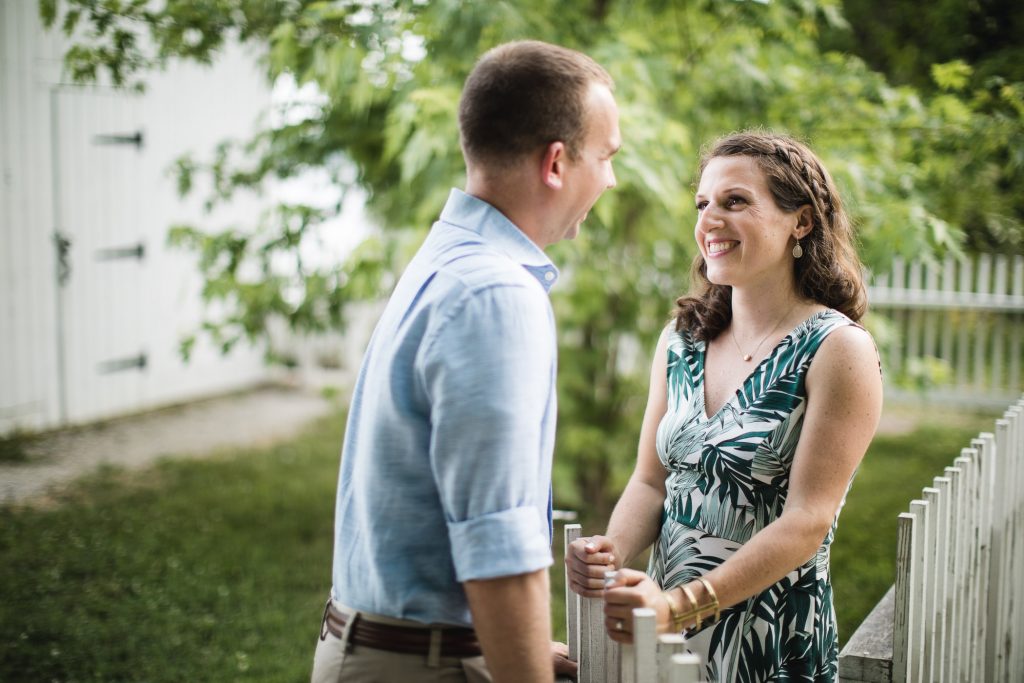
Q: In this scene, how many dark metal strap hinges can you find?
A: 3